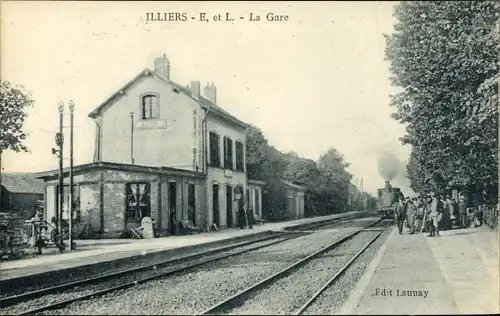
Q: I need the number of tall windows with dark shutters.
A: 3